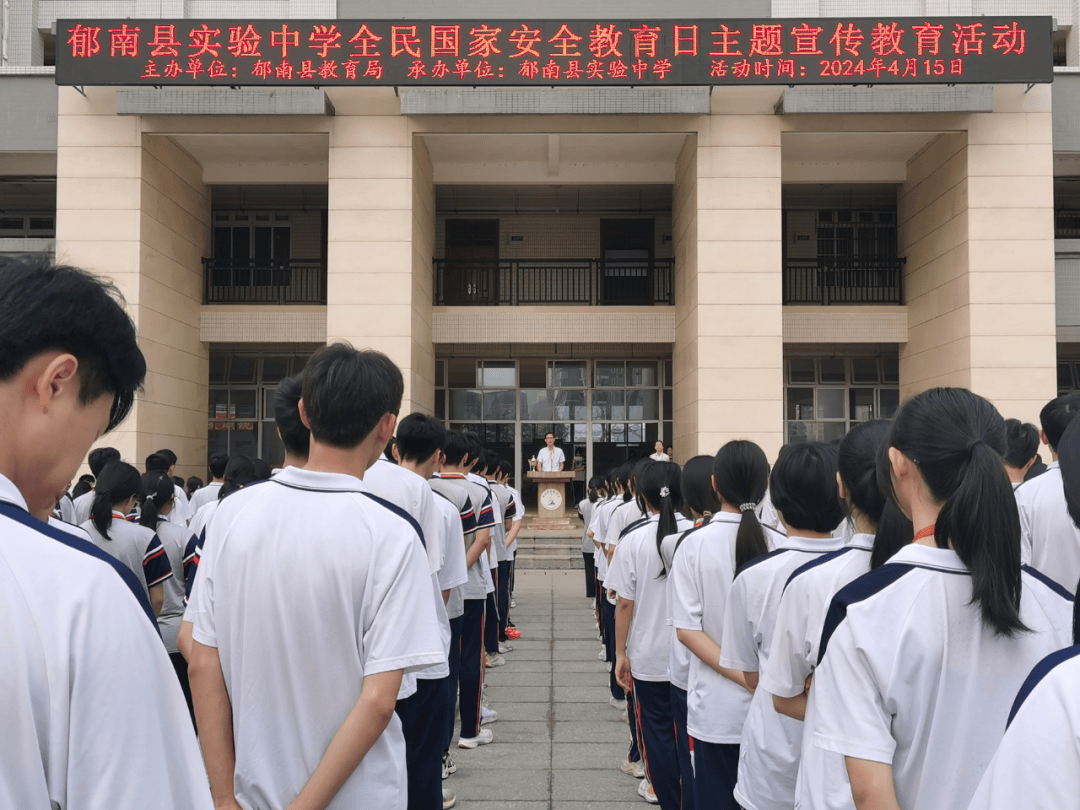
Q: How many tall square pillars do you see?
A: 4